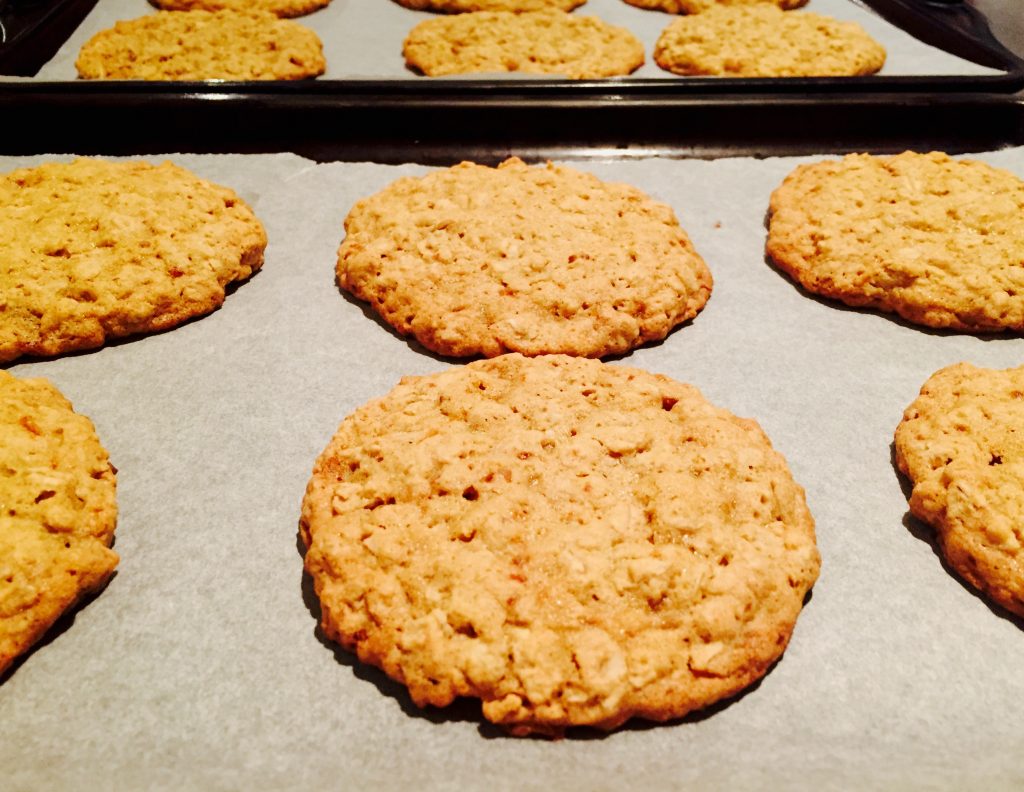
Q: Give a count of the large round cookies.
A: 12